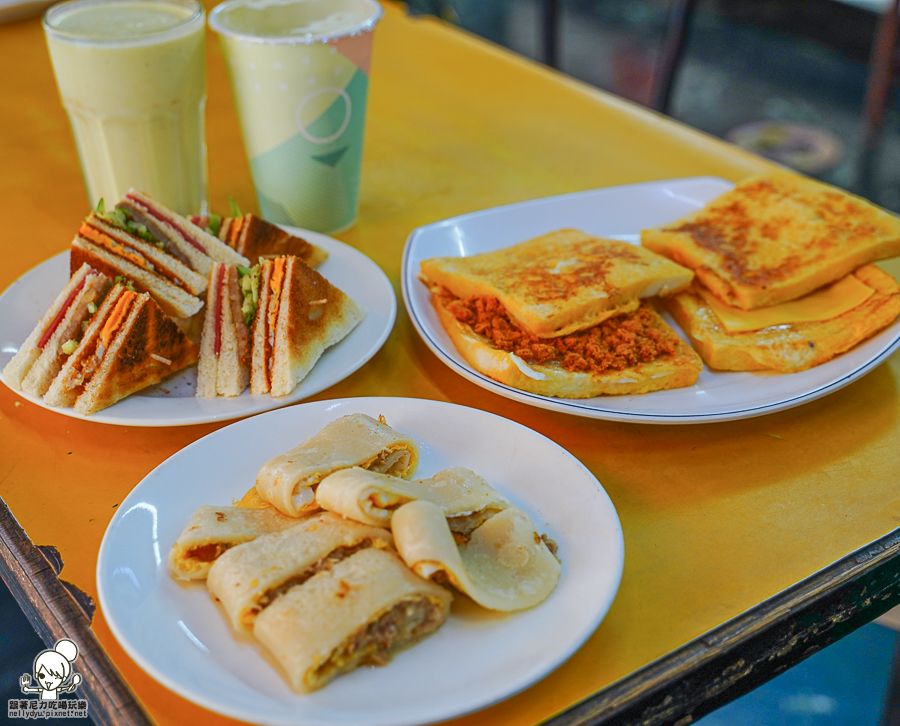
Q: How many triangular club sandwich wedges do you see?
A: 4